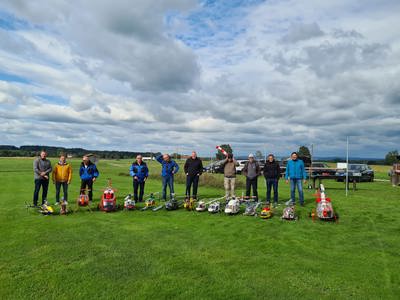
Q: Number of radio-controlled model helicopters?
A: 15